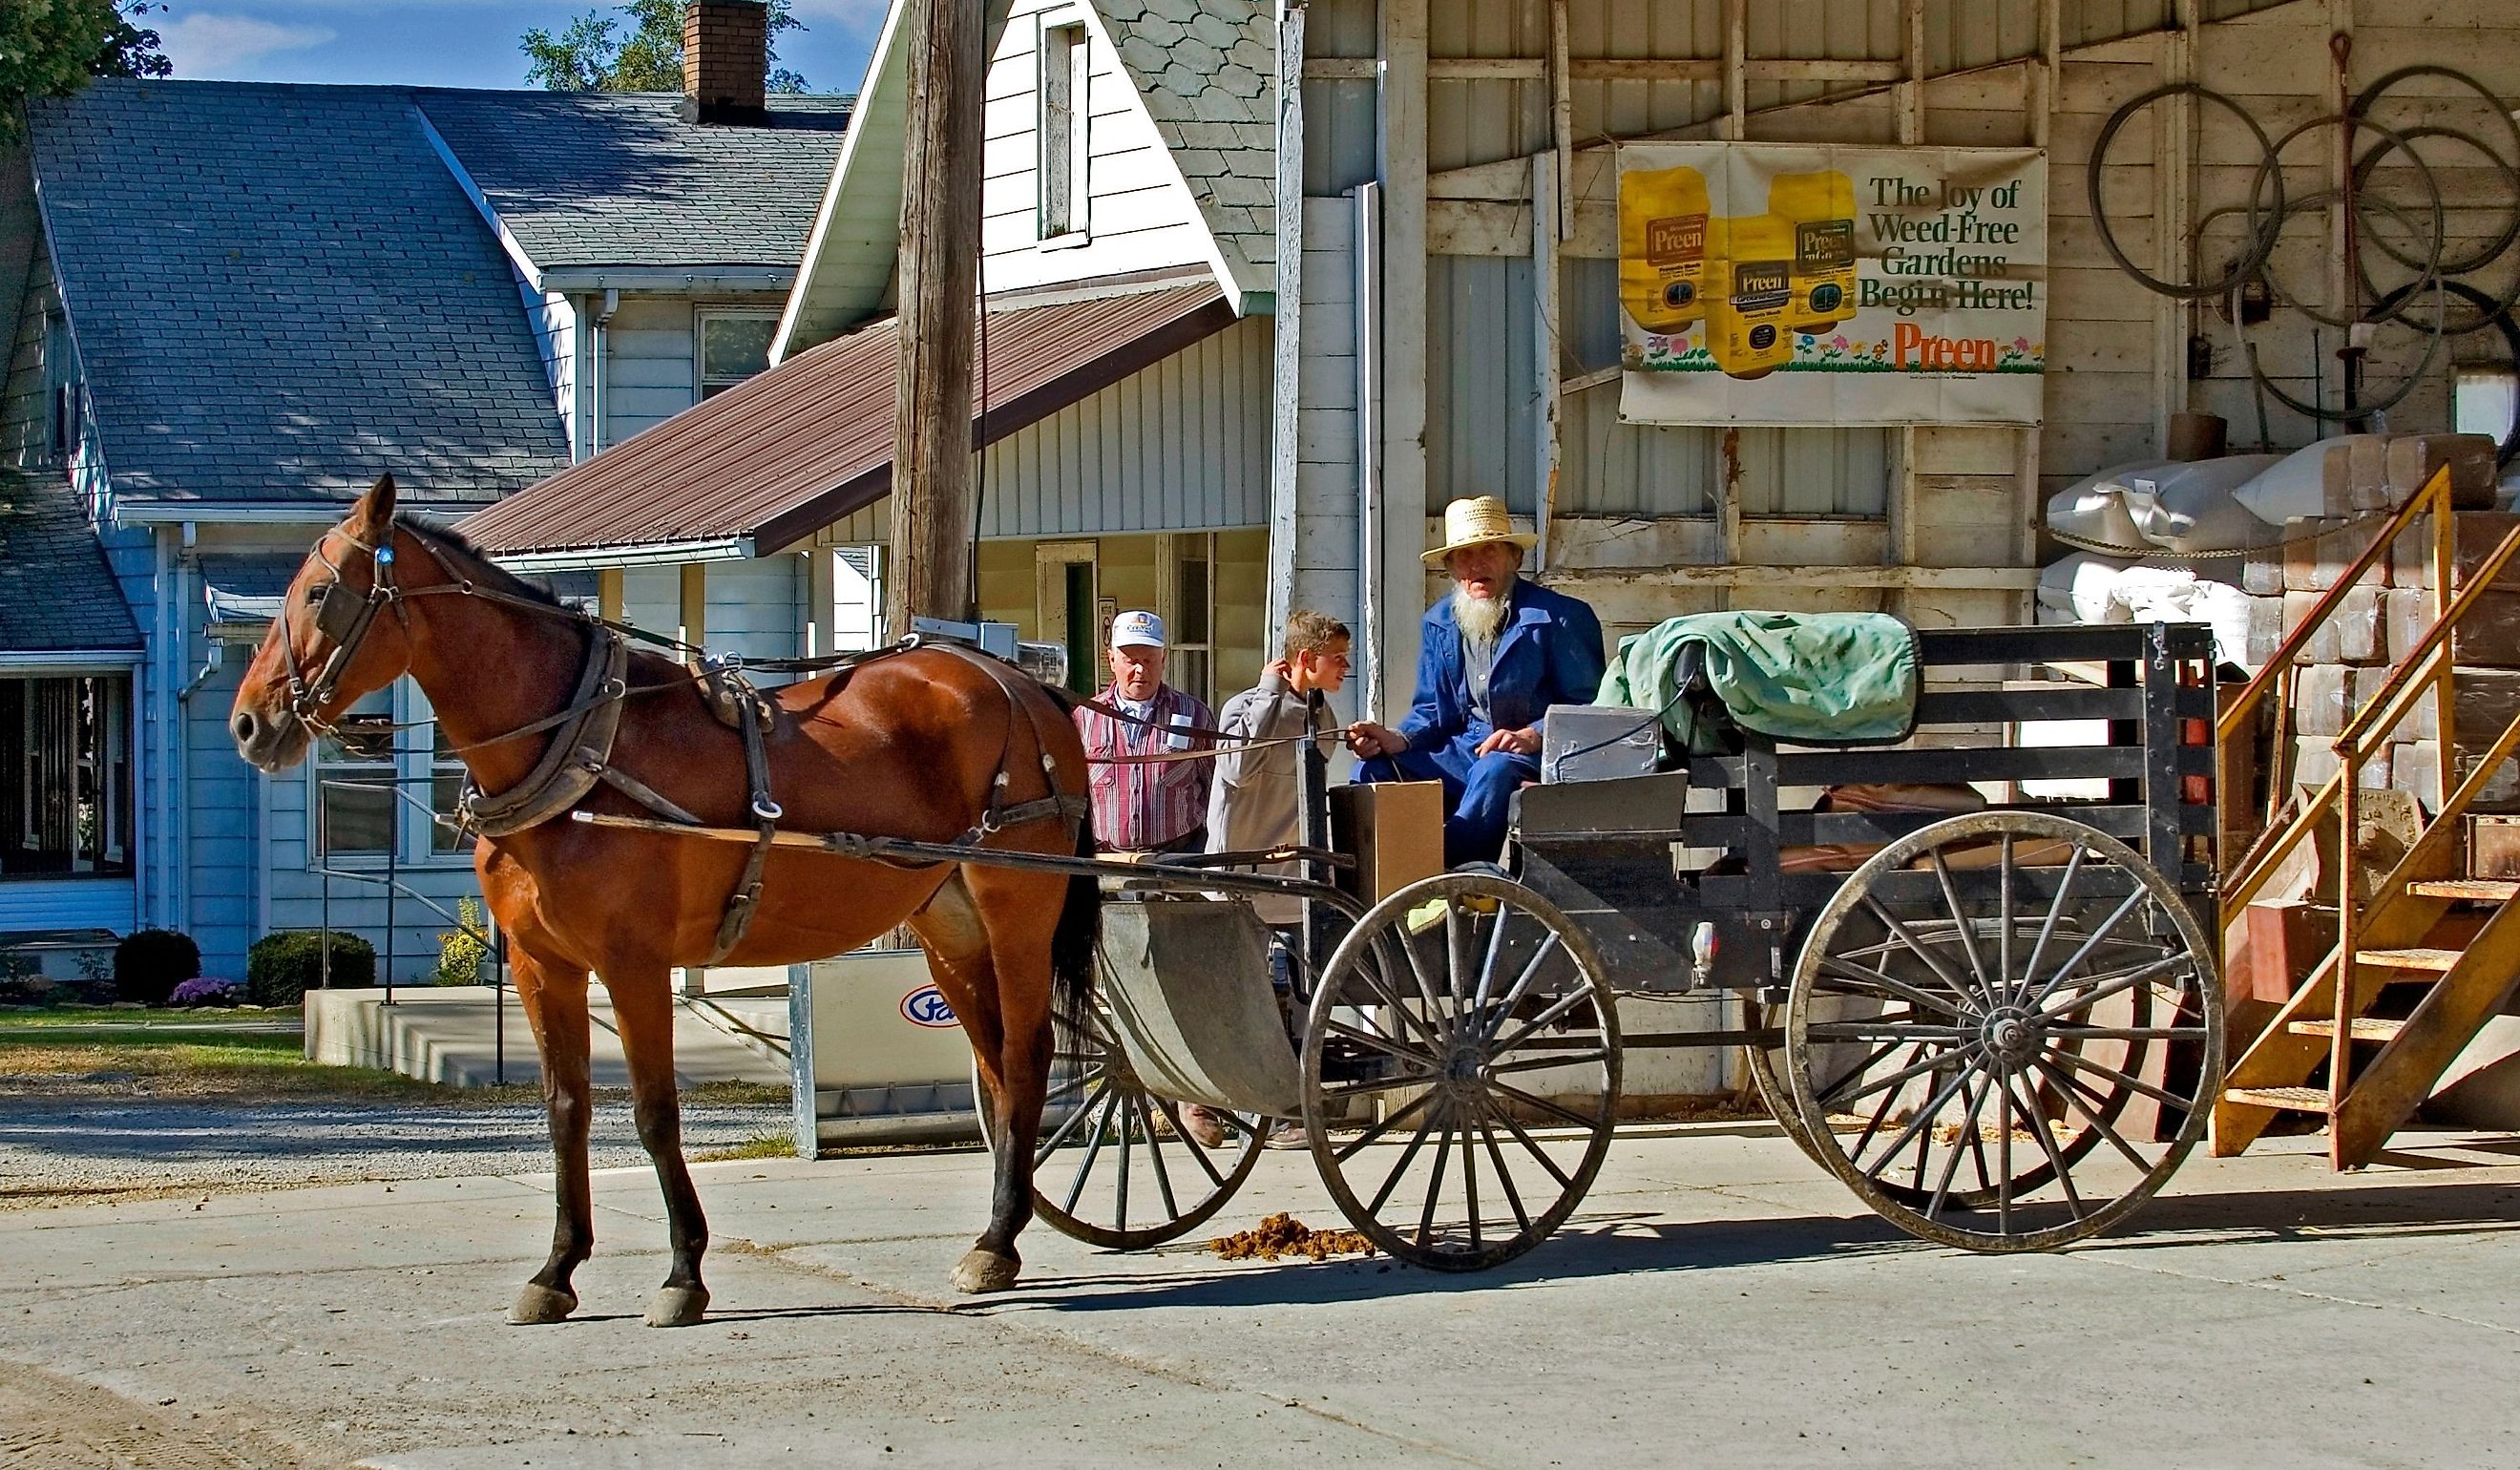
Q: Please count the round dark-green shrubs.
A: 2